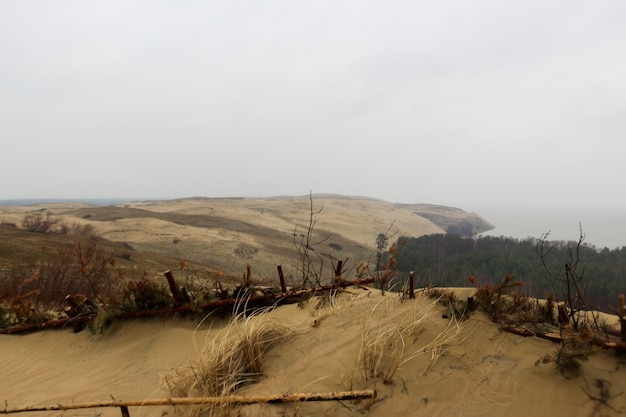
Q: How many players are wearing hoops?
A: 0